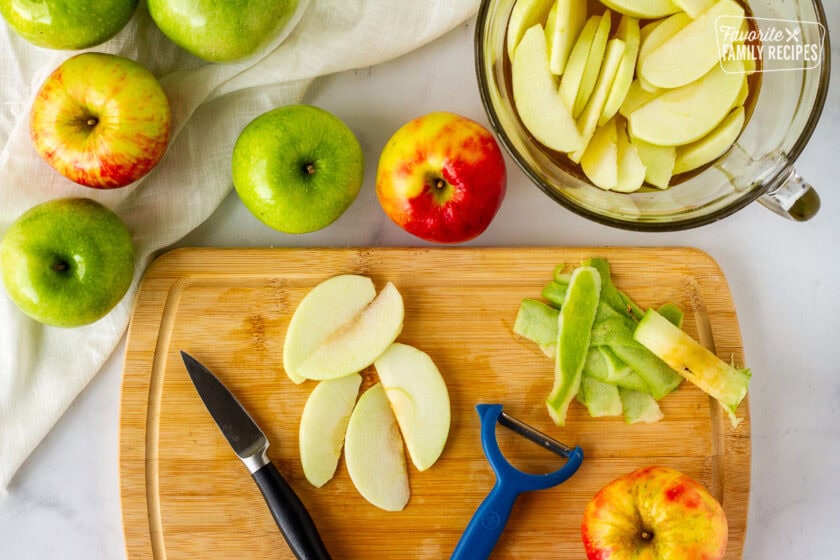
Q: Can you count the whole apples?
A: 7